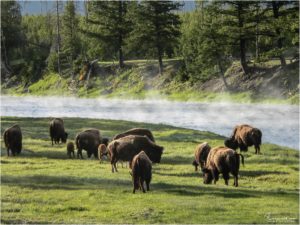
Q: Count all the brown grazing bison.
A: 11